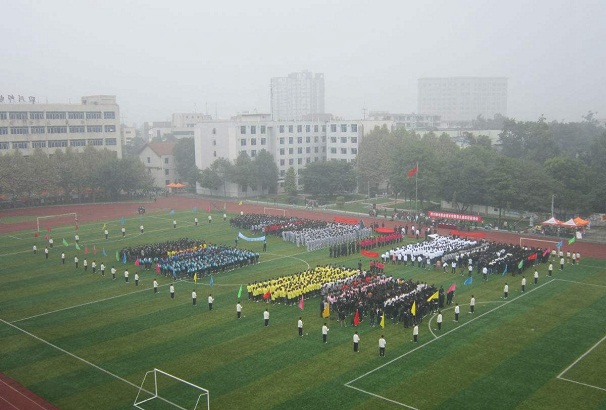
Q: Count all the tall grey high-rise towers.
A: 2